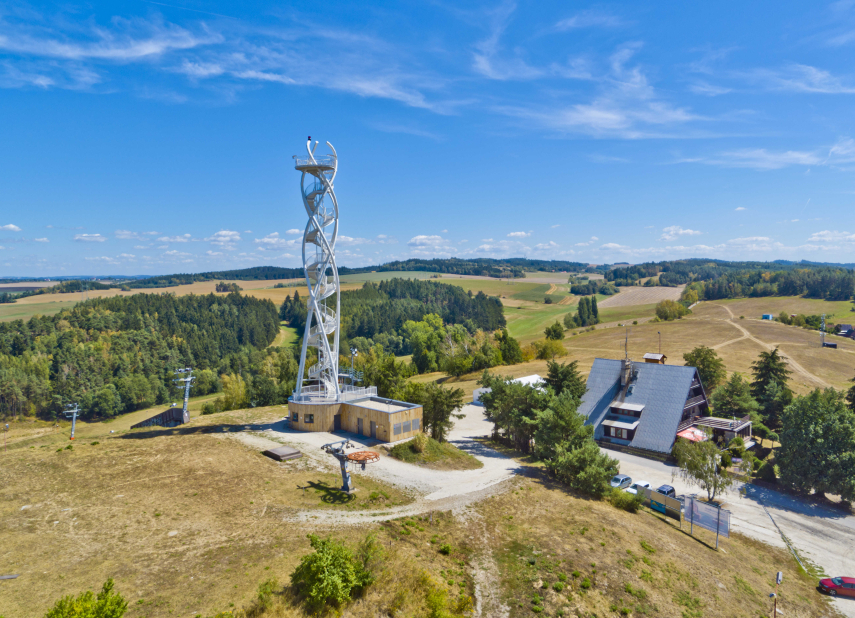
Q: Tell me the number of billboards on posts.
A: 2